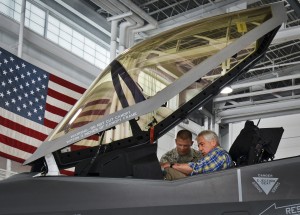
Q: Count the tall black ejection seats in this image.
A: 1